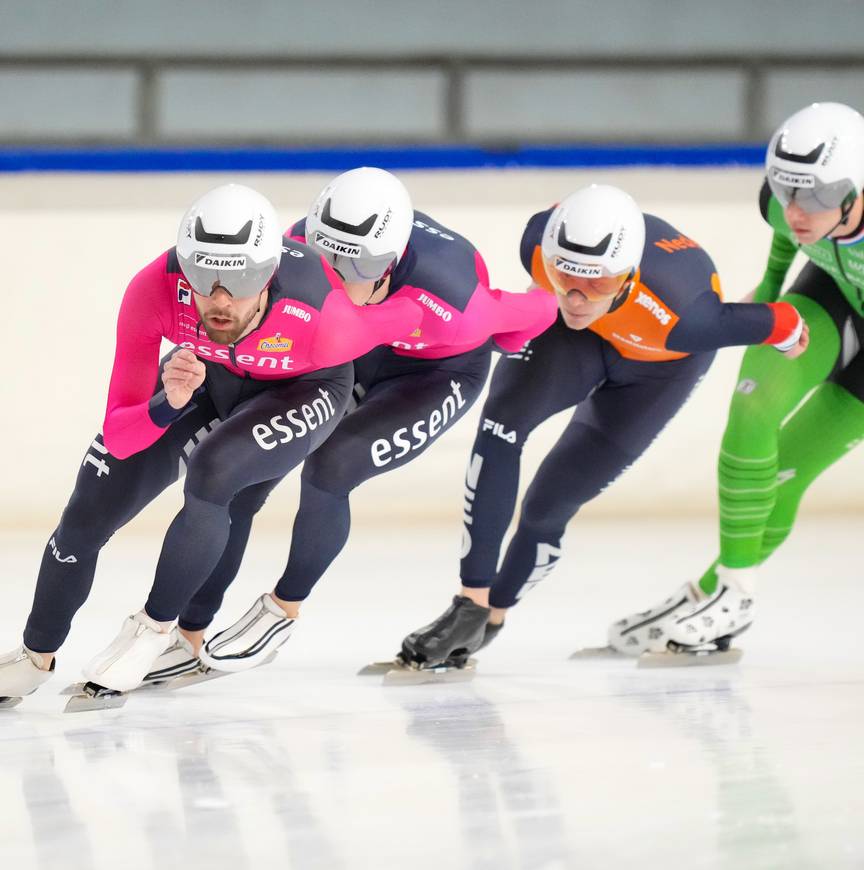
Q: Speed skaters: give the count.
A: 4